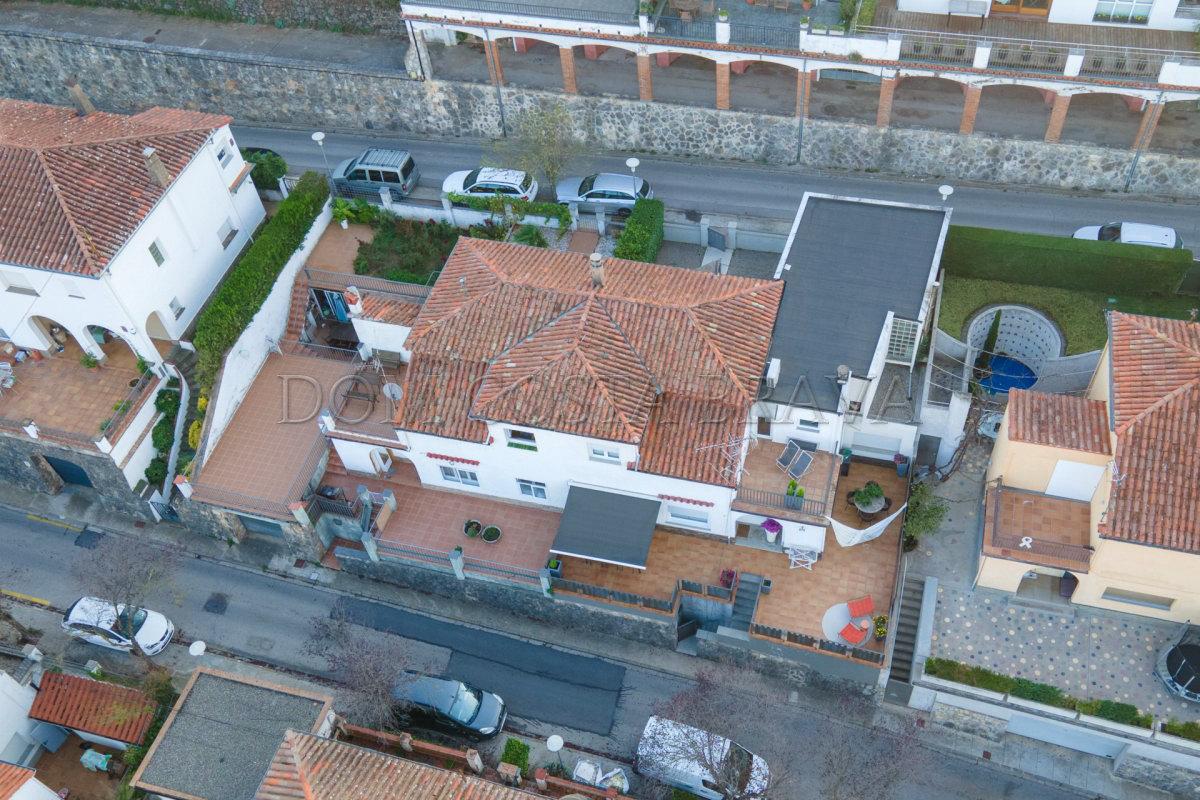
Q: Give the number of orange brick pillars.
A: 9